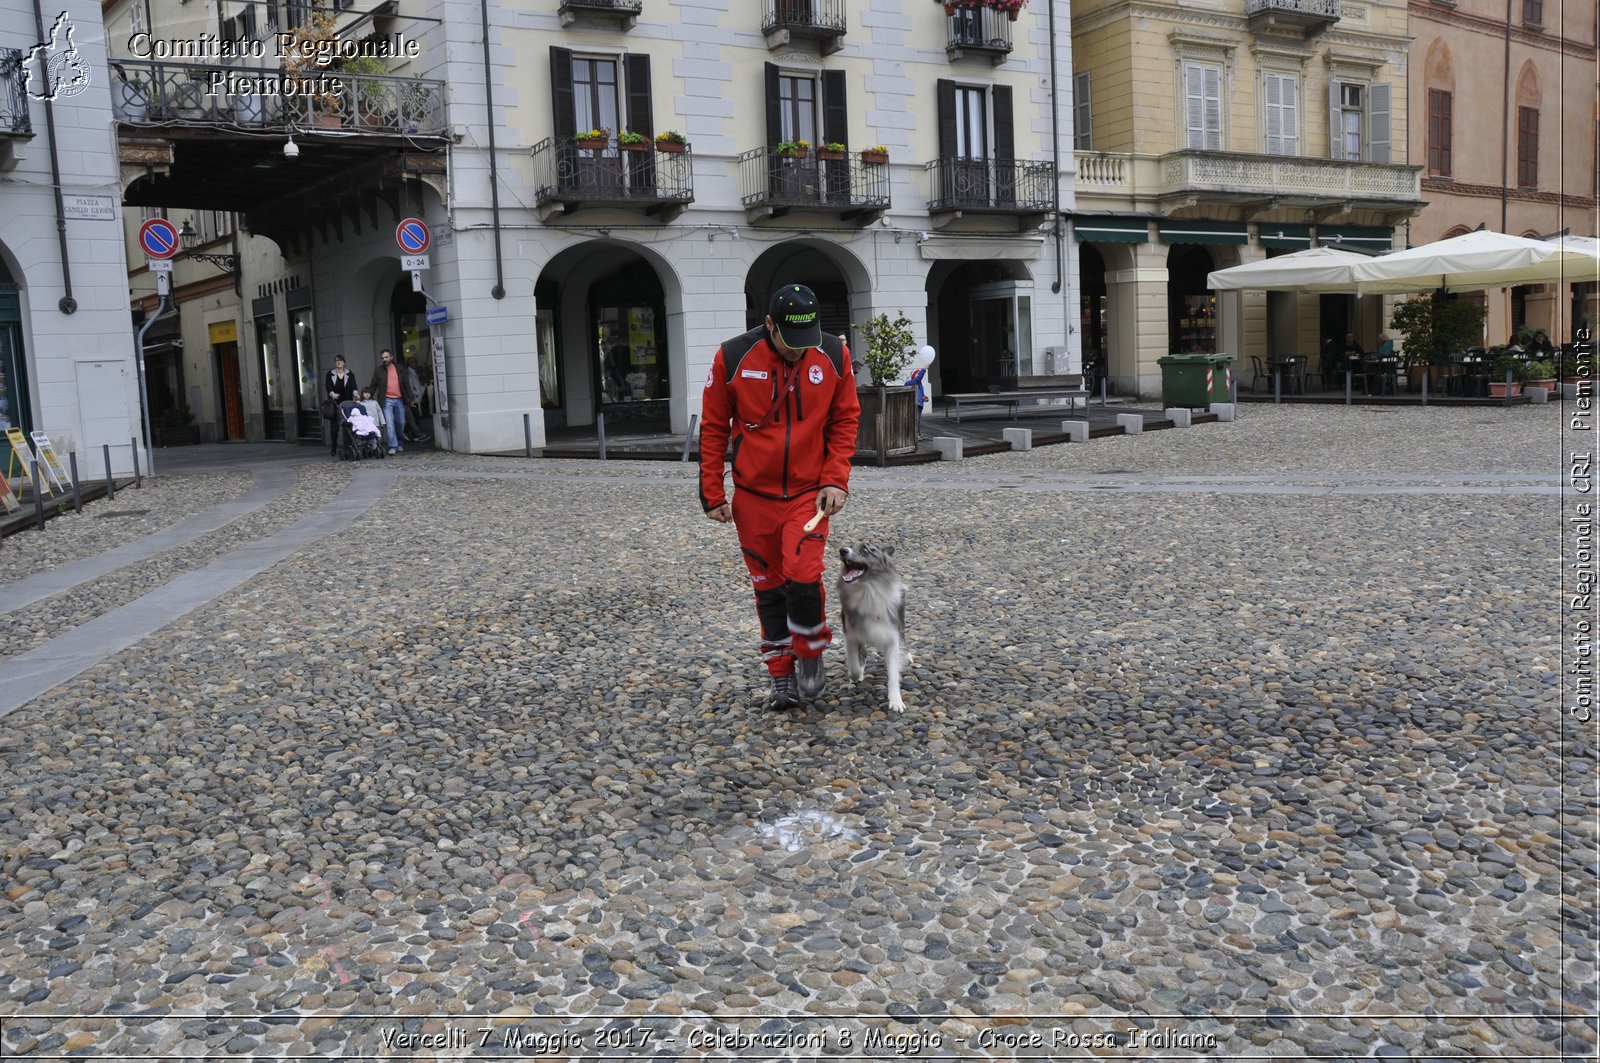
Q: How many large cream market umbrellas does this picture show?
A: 3